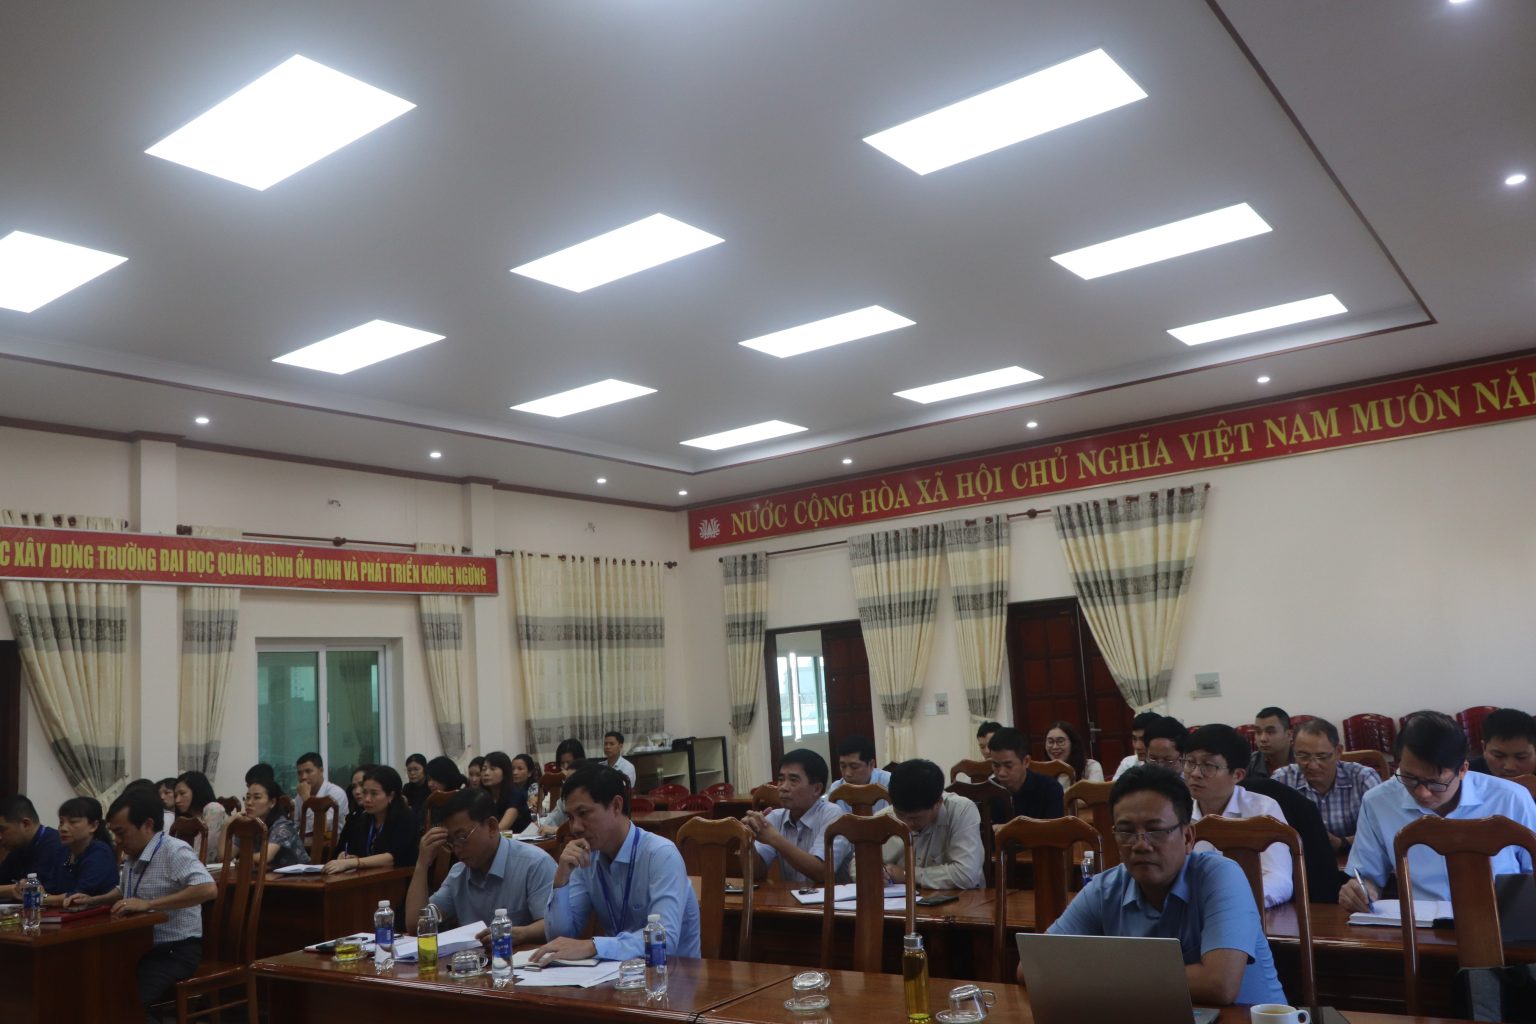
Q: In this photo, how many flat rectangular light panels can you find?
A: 11